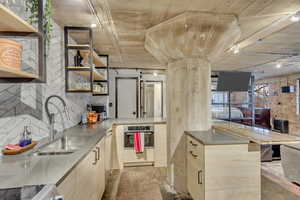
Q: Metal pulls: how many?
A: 5